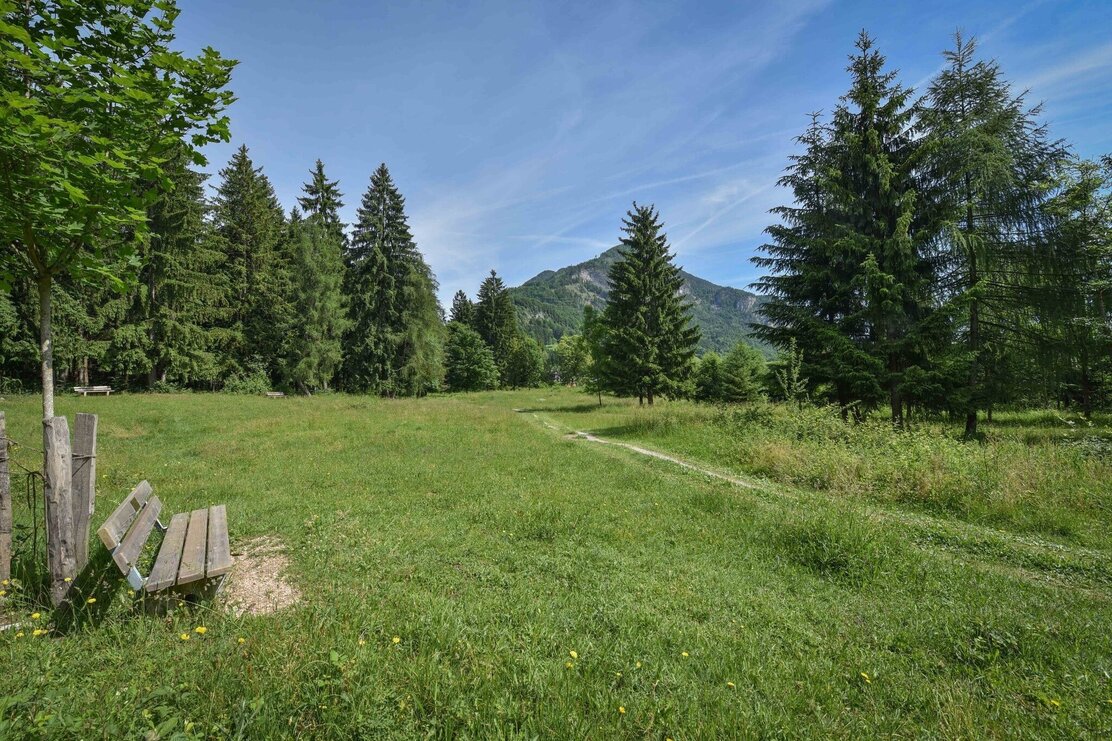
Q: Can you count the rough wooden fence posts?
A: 3